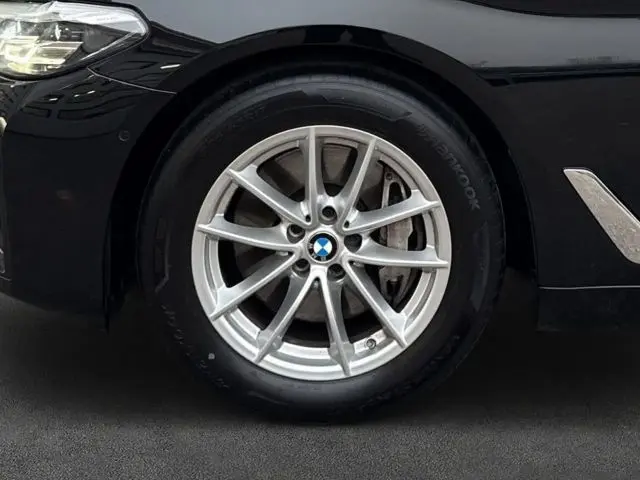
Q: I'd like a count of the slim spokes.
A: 10